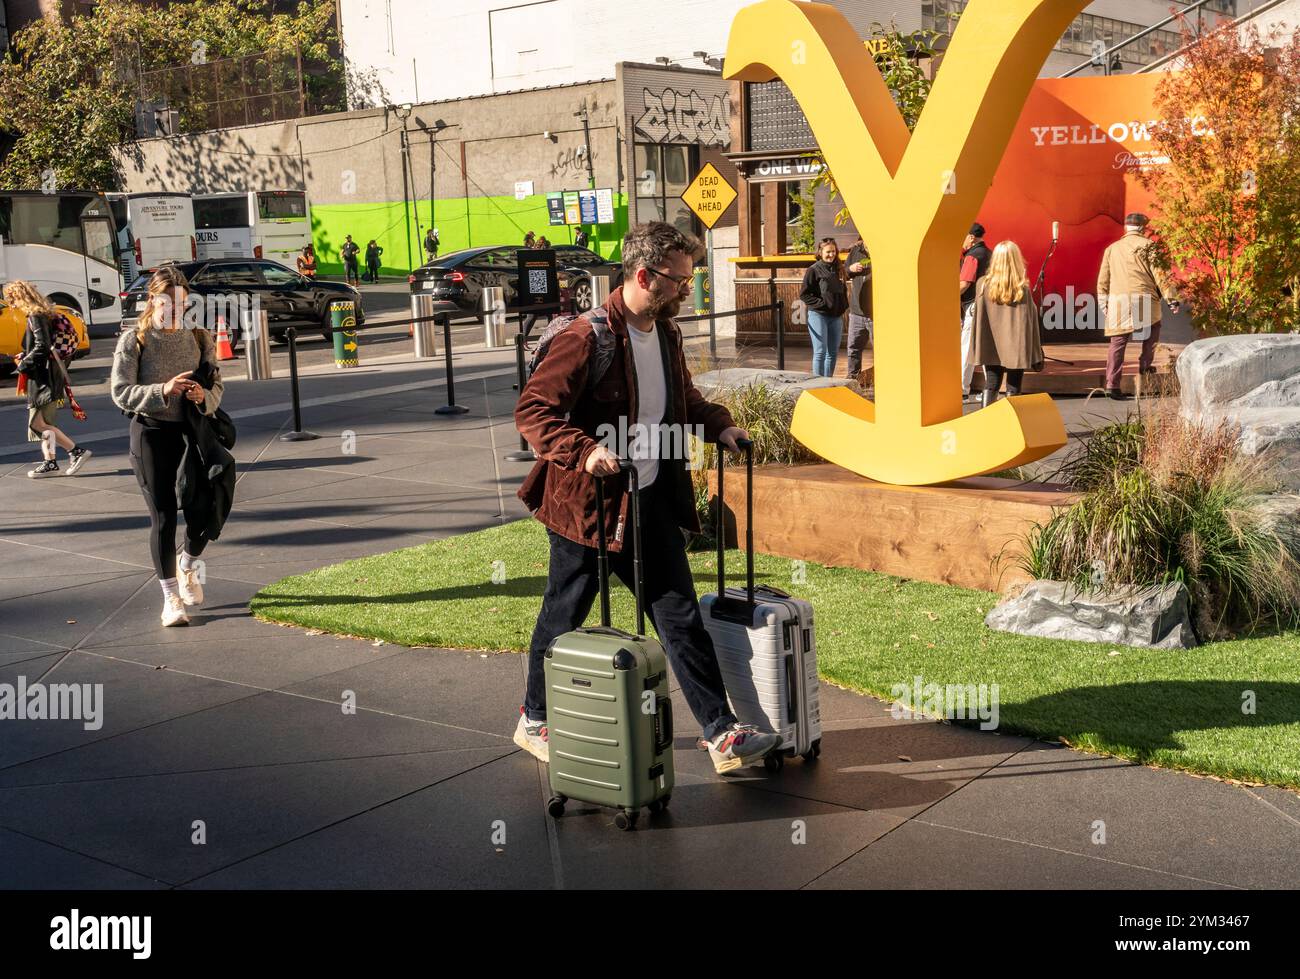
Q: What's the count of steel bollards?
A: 4